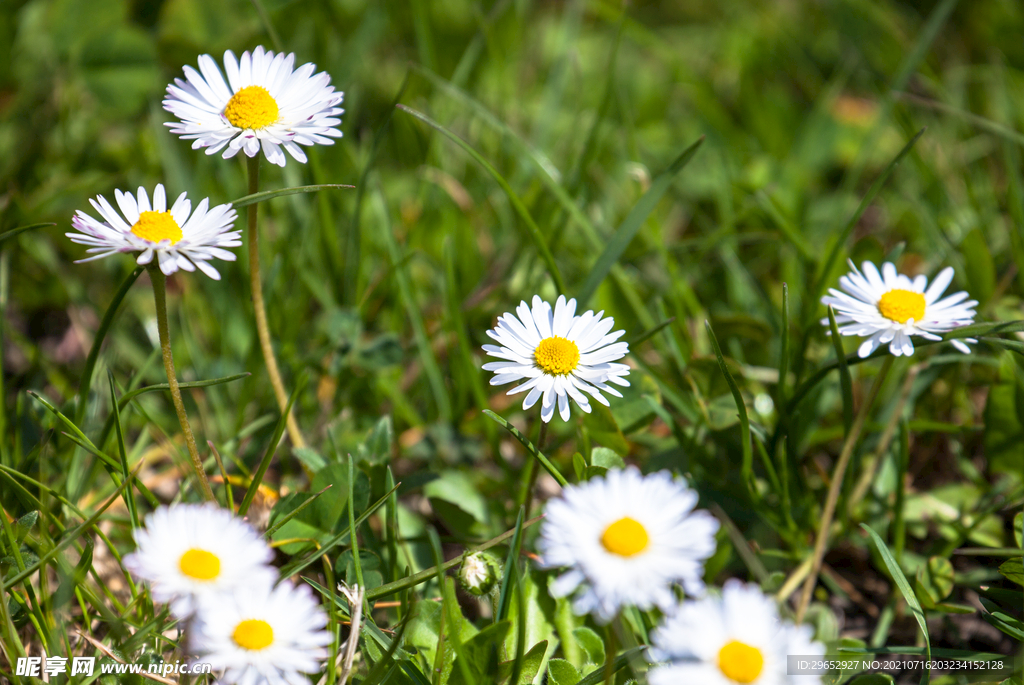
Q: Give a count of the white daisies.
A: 8